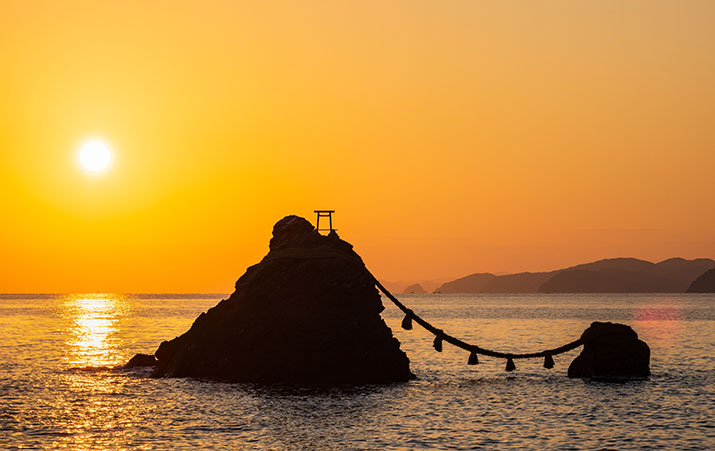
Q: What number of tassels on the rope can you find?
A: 5